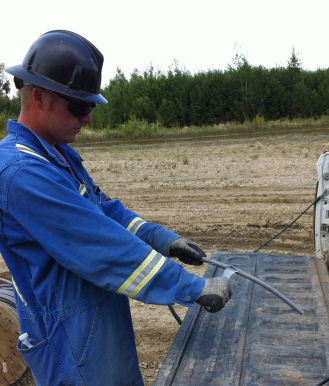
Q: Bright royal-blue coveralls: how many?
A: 1